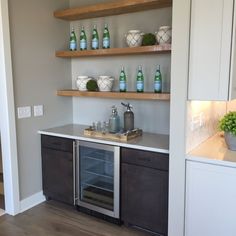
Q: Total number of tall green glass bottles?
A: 7